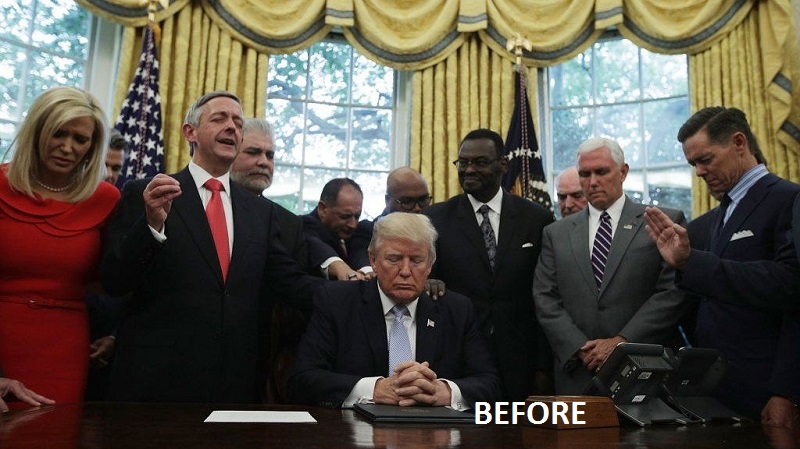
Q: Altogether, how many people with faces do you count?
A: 11